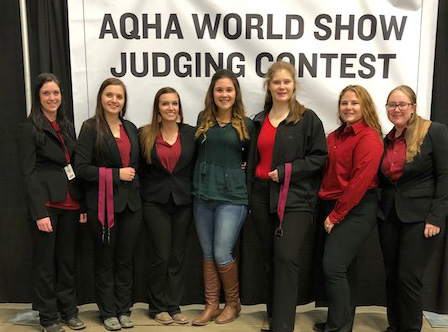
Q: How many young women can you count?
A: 7